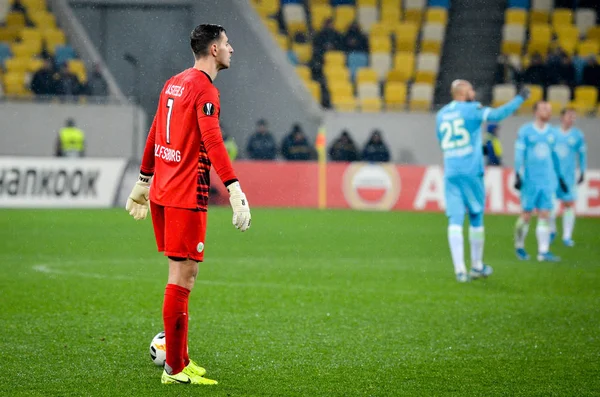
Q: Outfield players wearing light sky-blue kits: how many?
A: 3